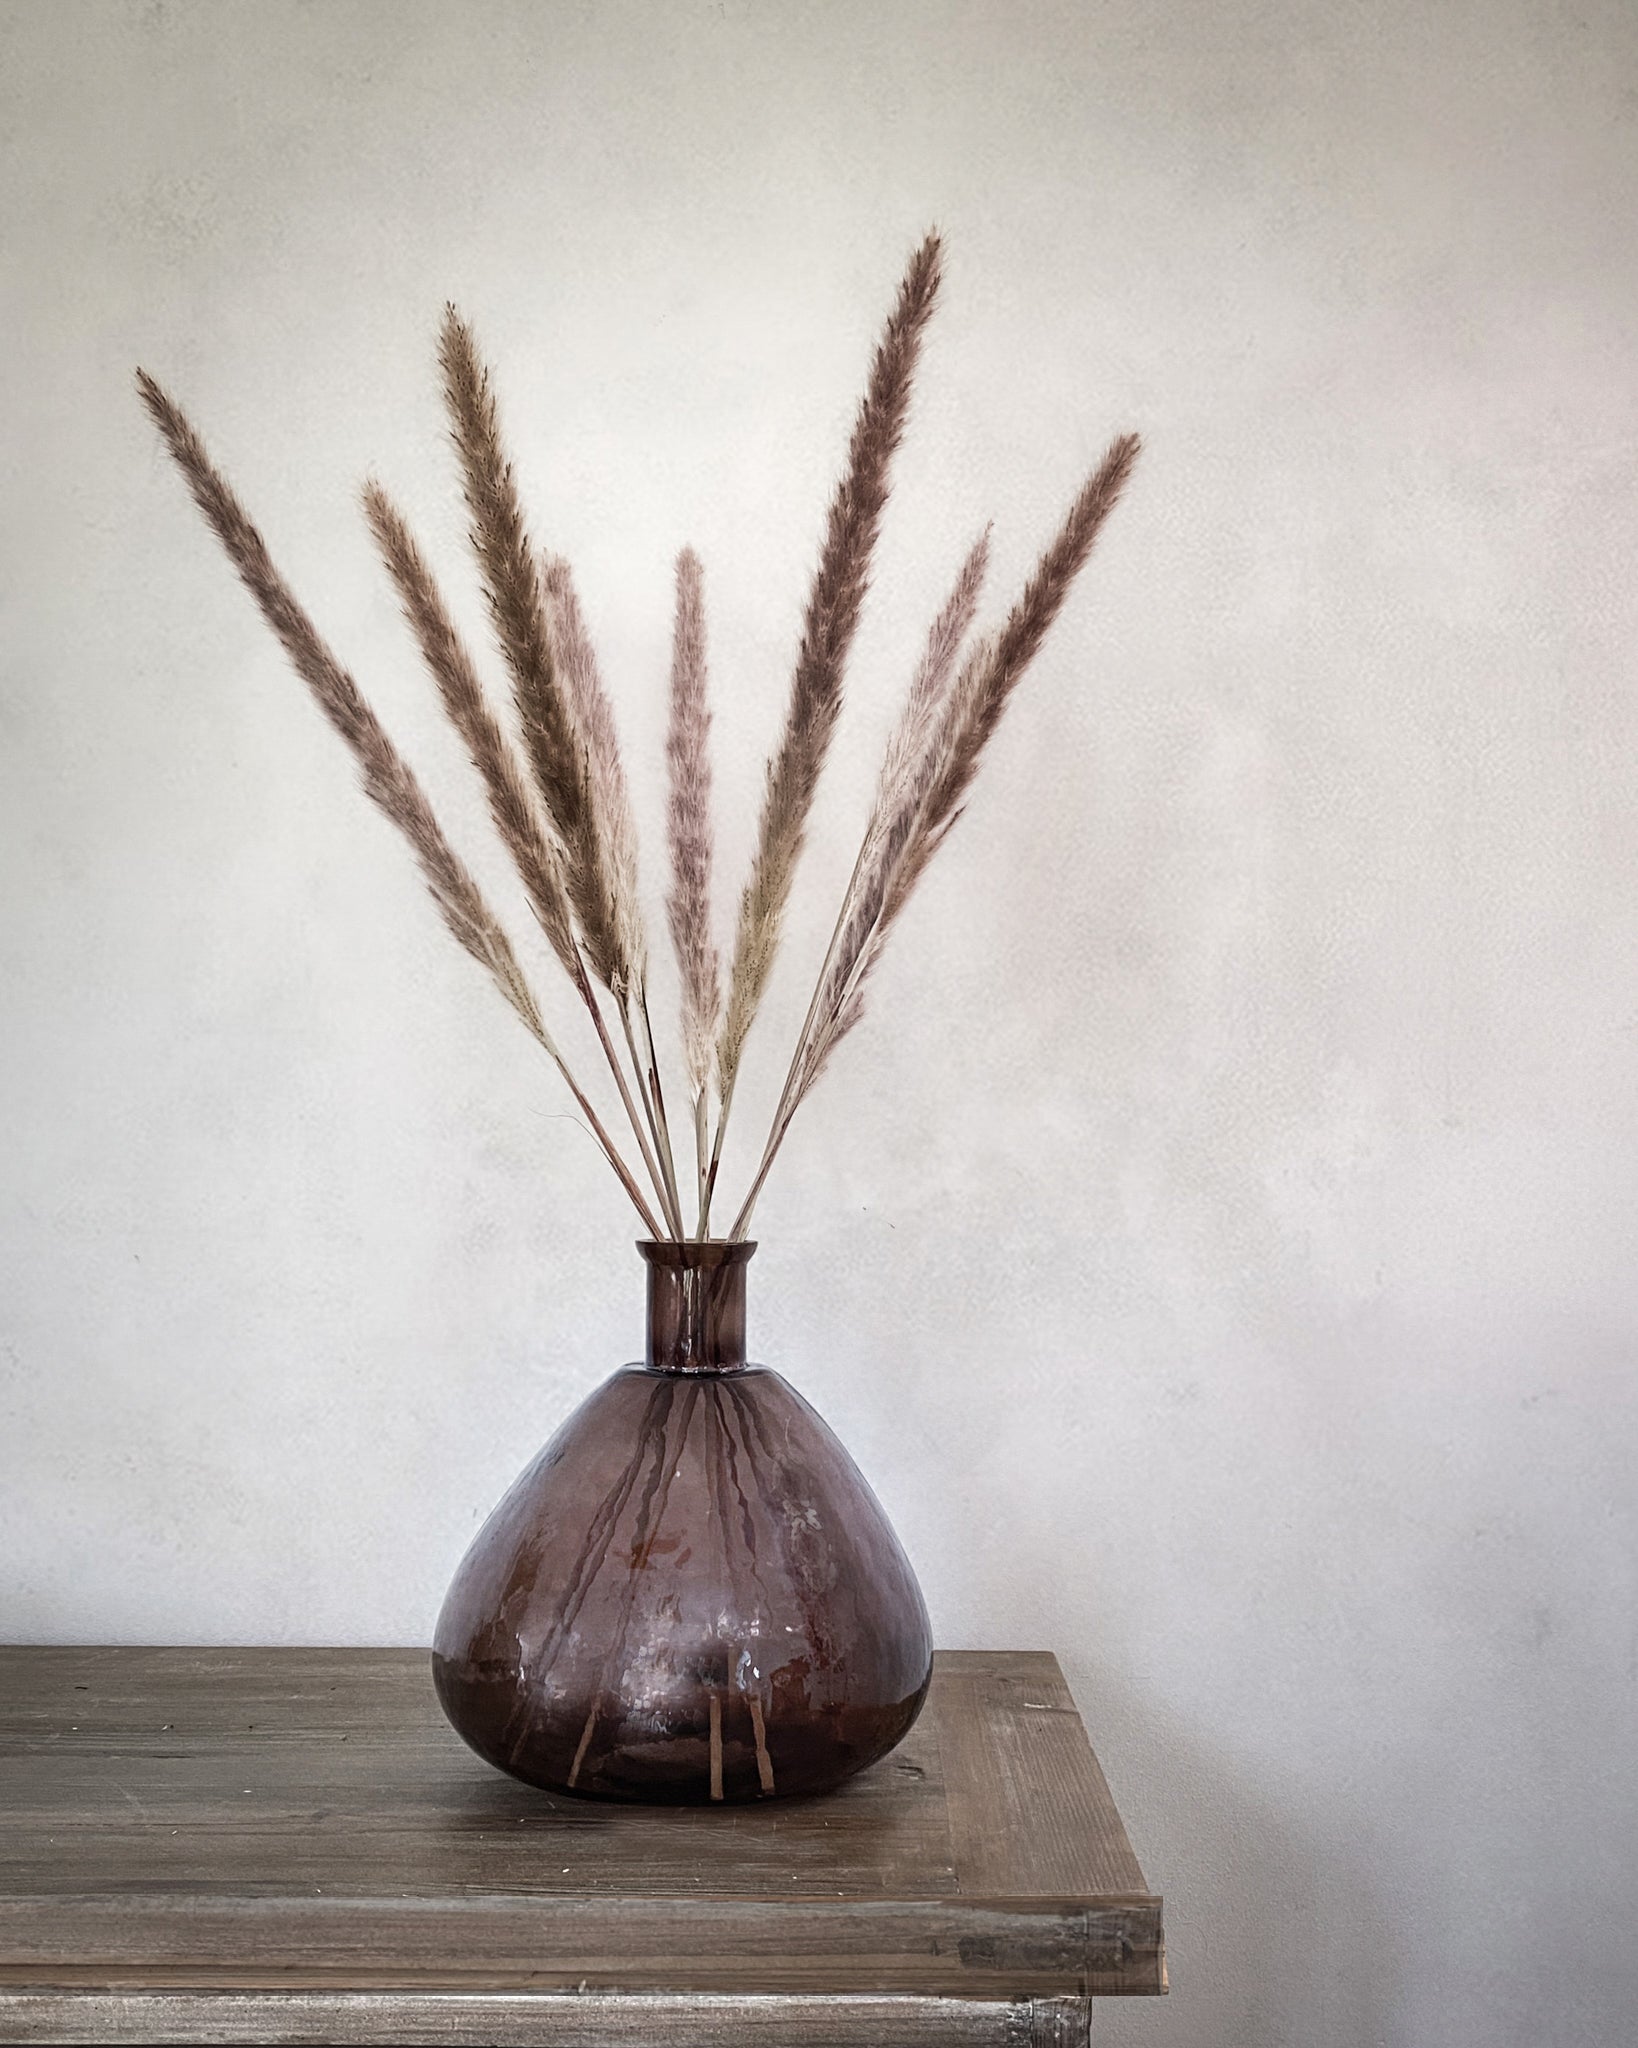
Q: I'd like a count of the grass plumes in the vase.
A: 9